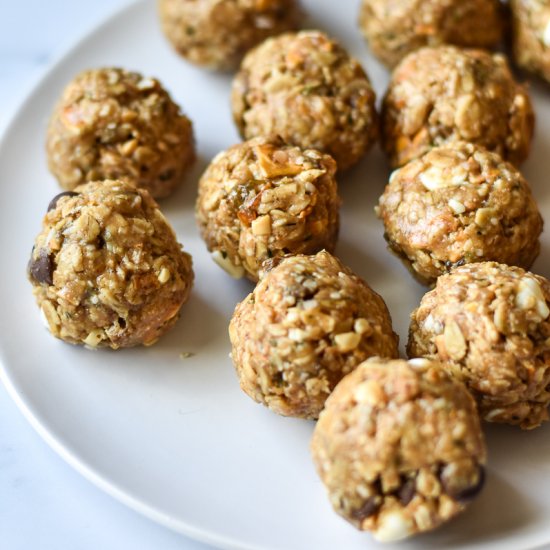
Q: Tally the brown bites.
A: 12